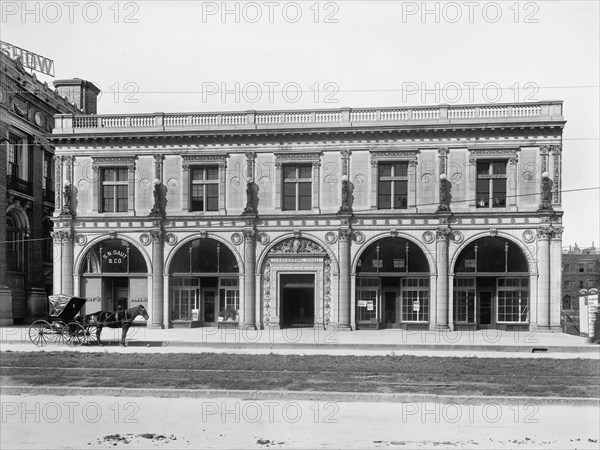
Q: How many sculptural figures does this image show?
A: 6